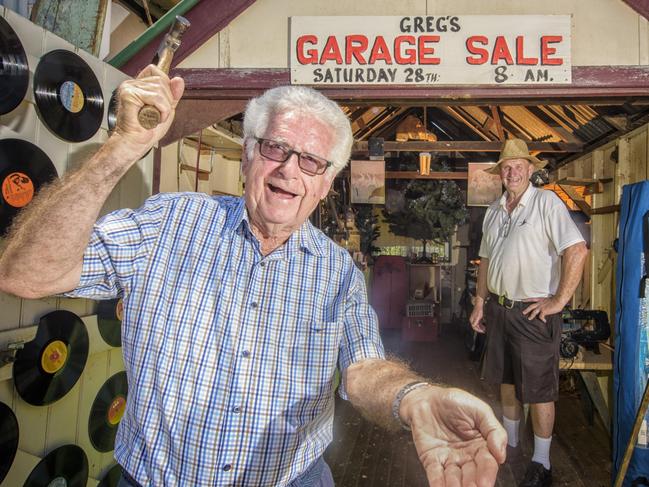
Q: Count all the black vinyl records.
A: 10